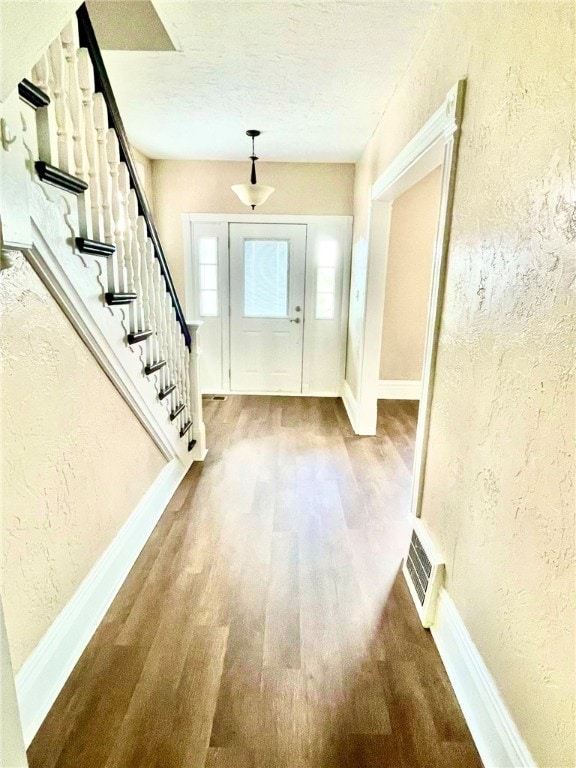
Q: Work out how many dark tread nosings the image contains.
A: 10